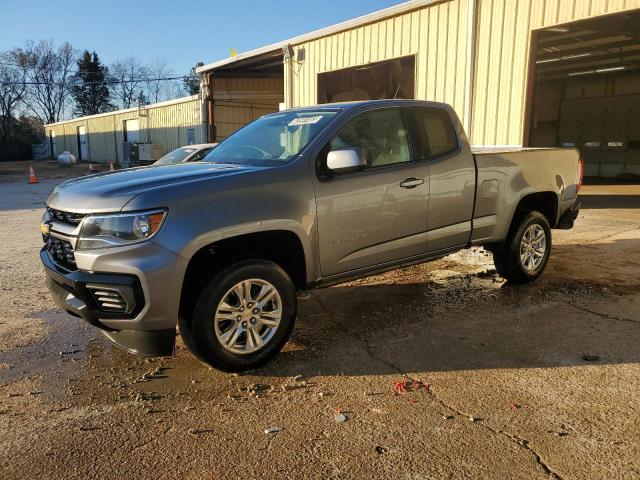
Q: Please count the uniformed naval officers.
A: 0